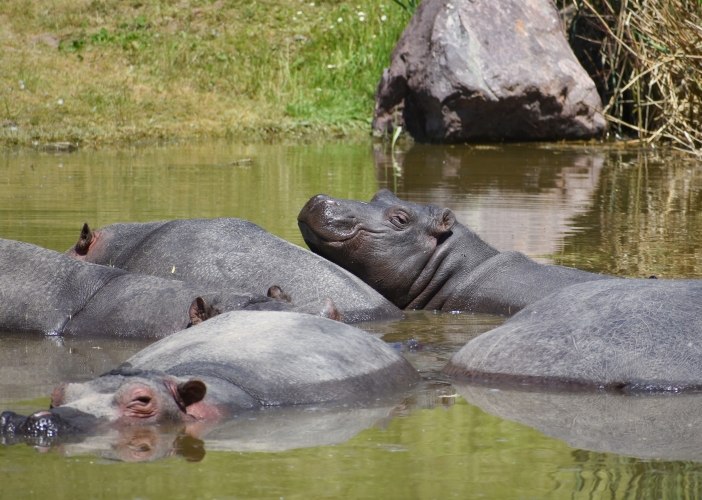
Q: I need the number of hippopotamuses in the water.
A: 5